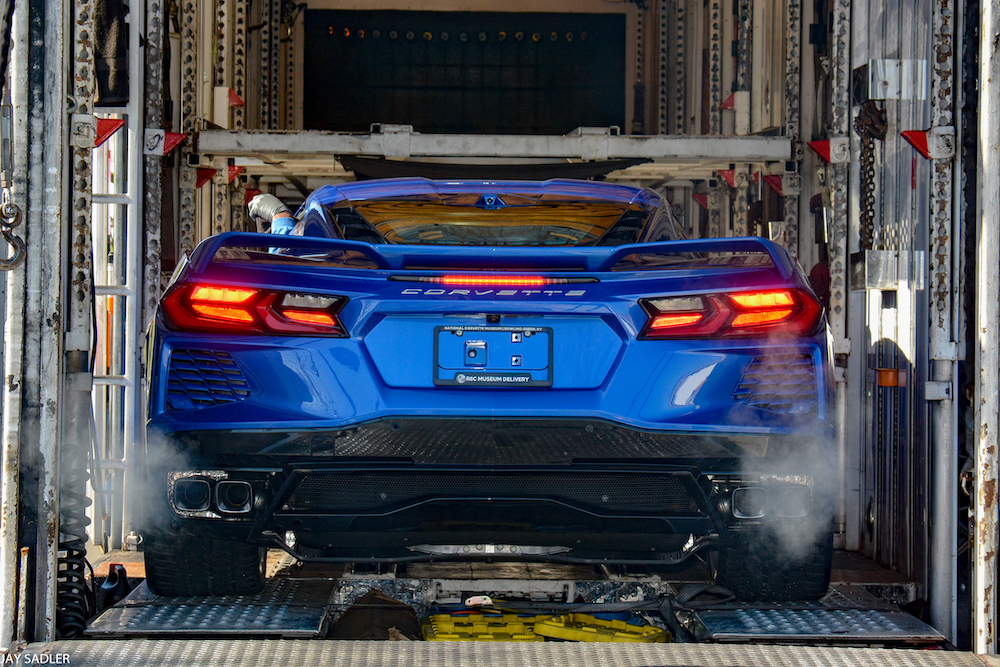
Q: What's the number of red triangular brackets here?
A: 12